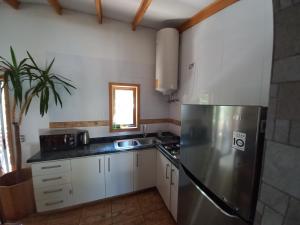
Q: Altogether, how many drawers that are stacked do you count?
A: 4